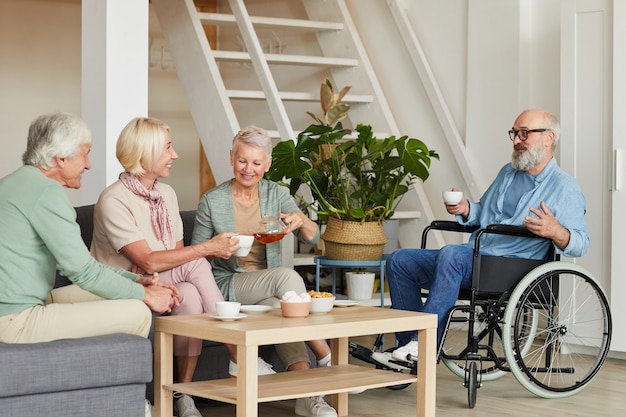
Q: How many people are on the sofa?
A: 3